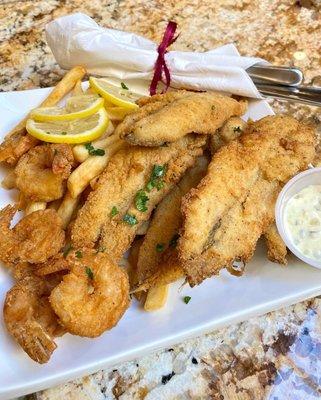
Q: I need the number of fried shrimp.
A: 5